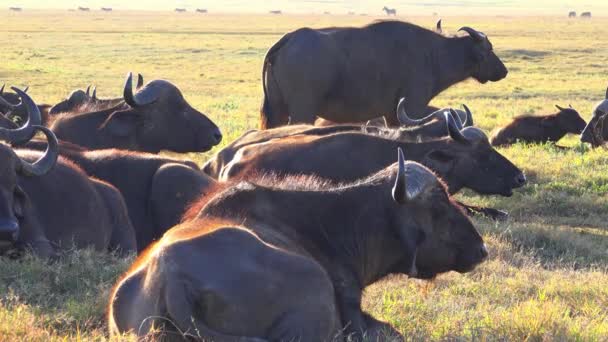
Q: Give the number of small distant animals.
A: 9